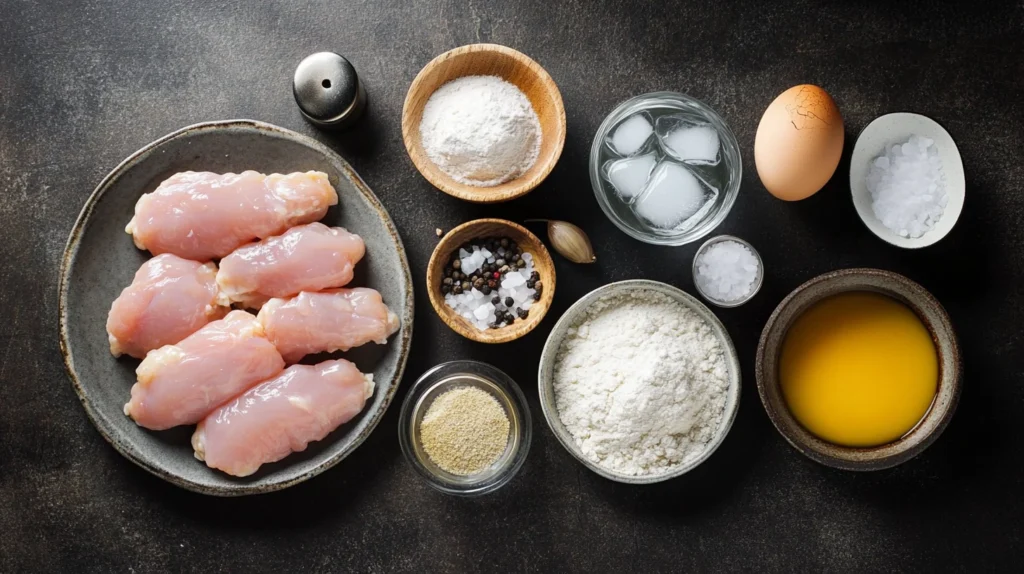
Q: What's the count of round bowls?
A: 7